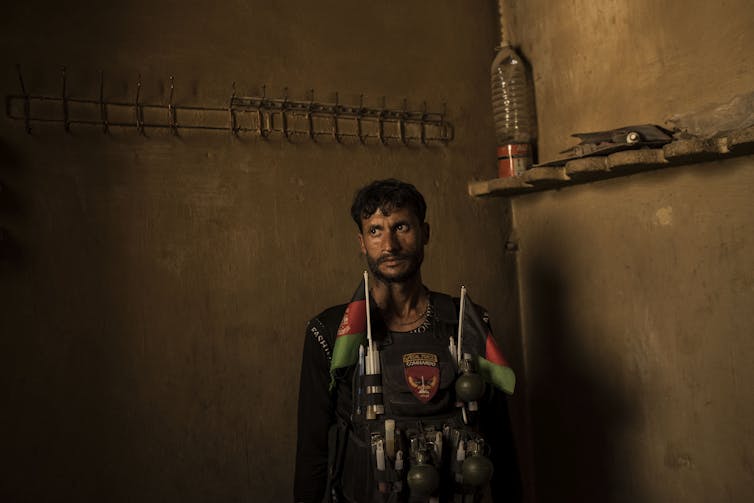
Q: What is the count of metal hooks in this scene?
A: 15